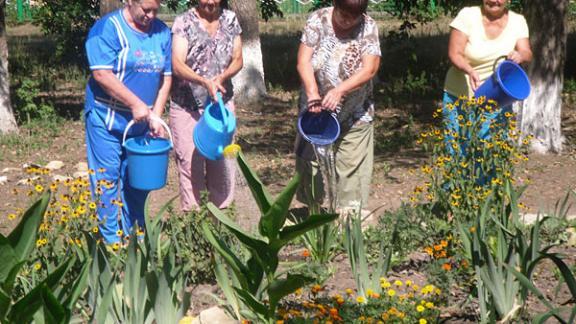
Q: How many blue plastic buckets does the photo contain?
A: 3